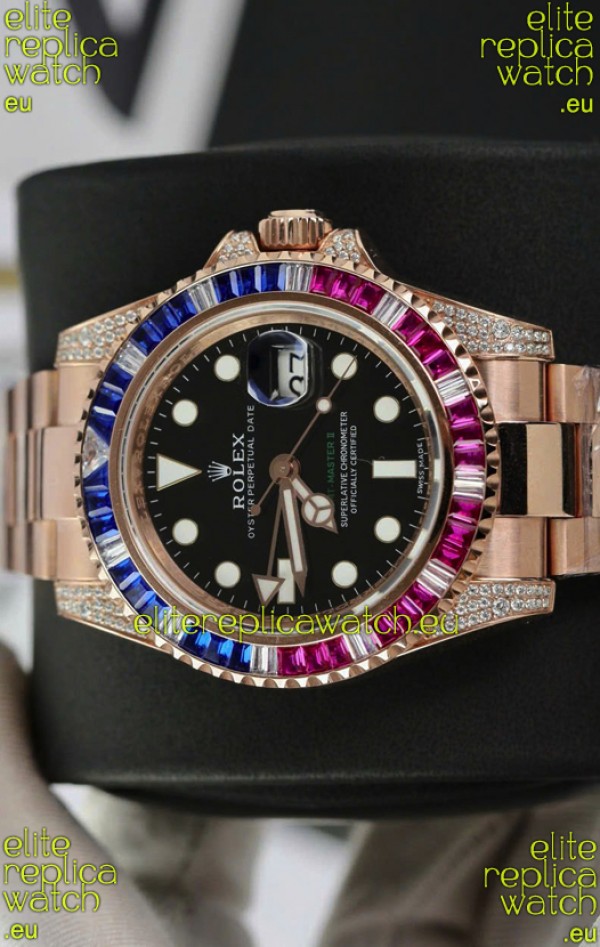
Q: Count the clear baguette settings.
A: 11